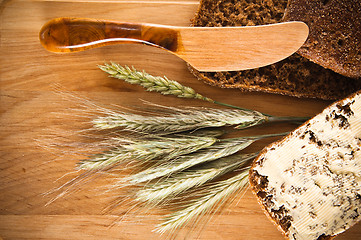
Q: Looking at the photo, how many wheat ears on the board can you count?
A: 6